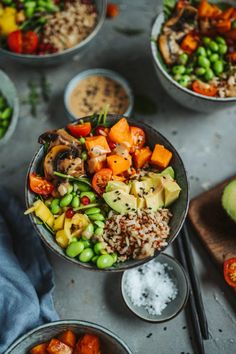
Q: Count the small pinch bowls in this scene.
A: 2